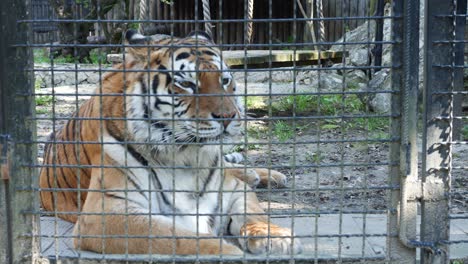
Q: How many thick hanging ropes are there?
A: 4